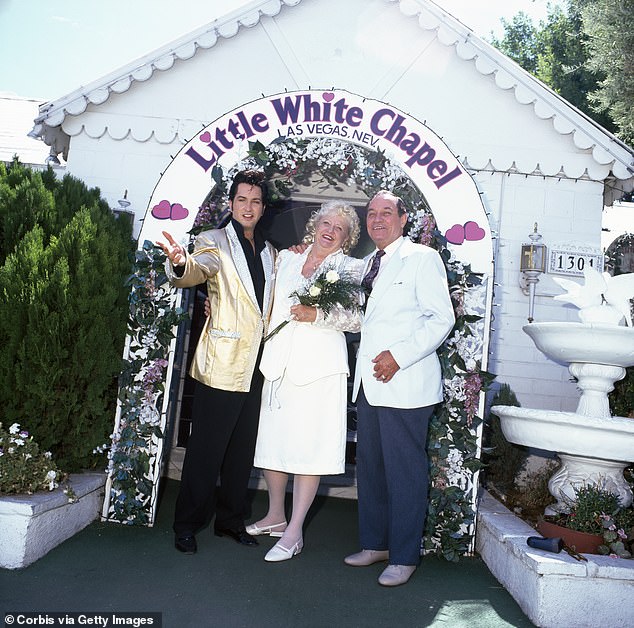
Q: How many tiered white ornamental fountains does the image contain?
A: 1